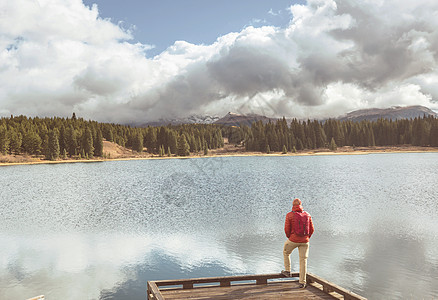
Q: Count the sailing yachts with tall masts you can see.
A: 0